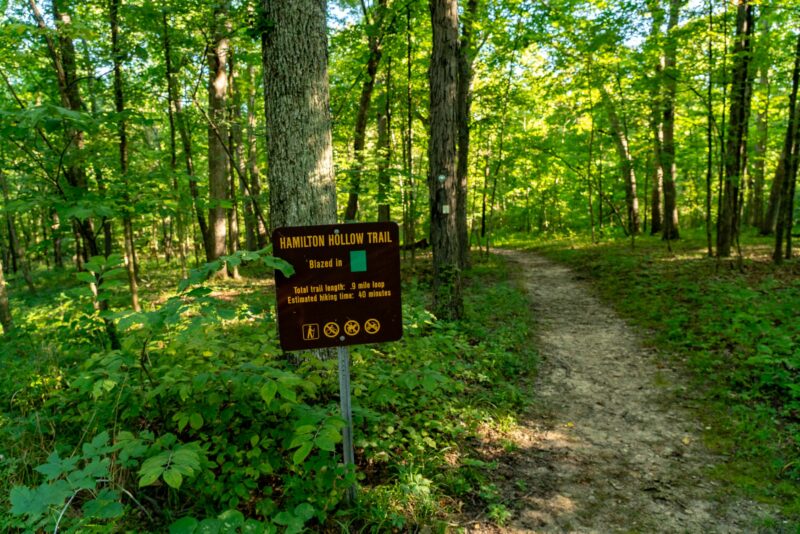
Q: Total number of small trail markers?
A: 2